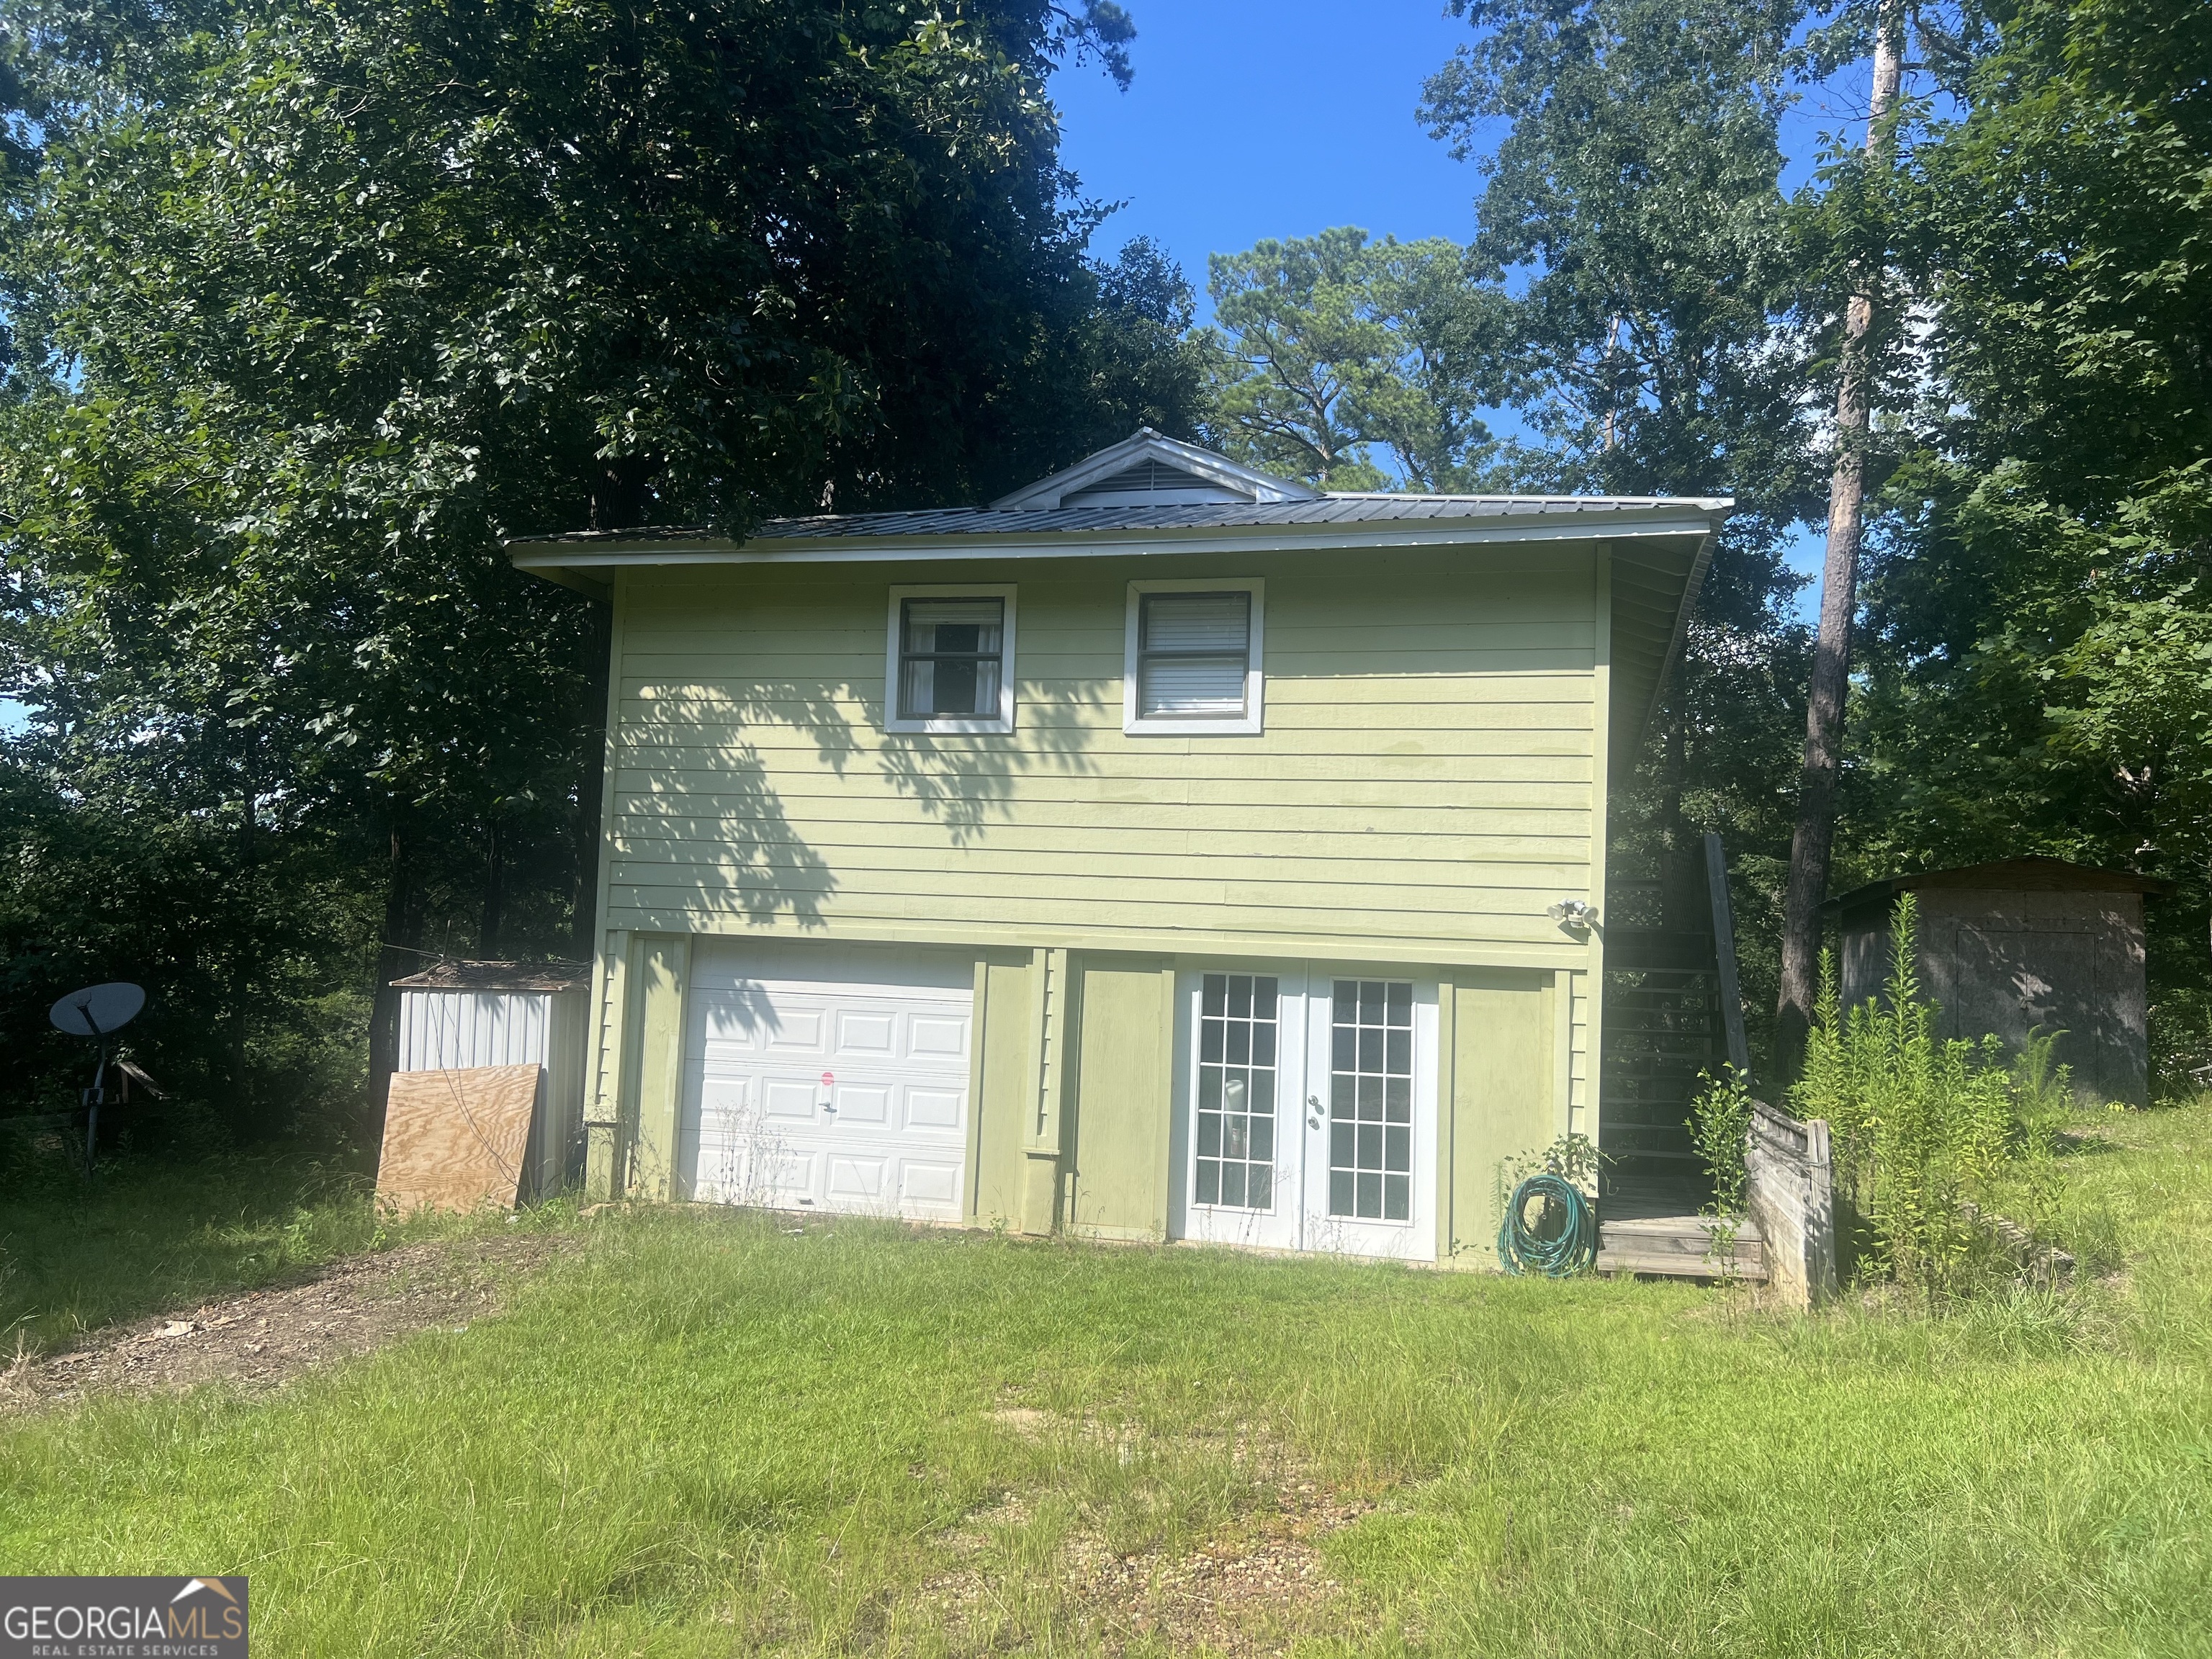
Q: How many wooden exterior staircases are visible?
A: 1